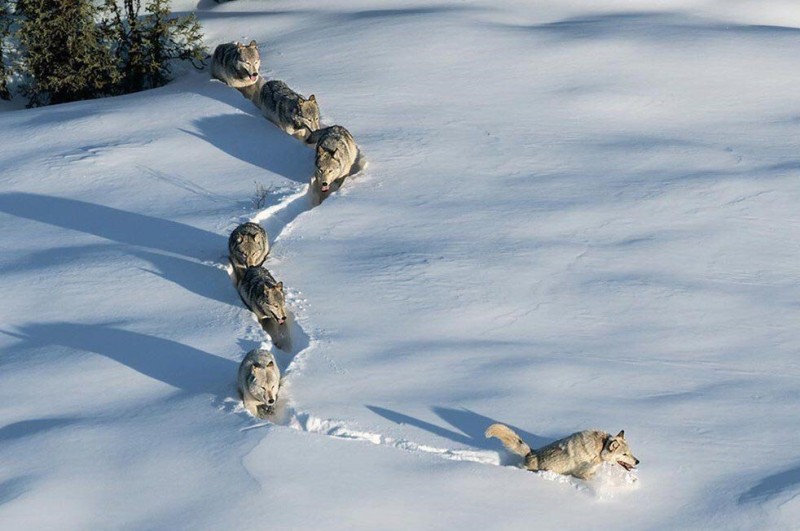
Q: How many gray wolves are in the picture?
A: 7